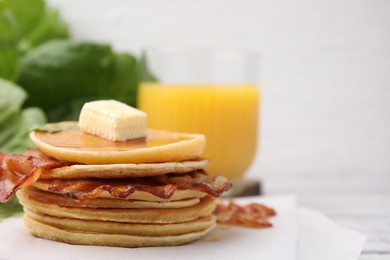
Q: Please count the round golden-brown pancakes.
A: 7